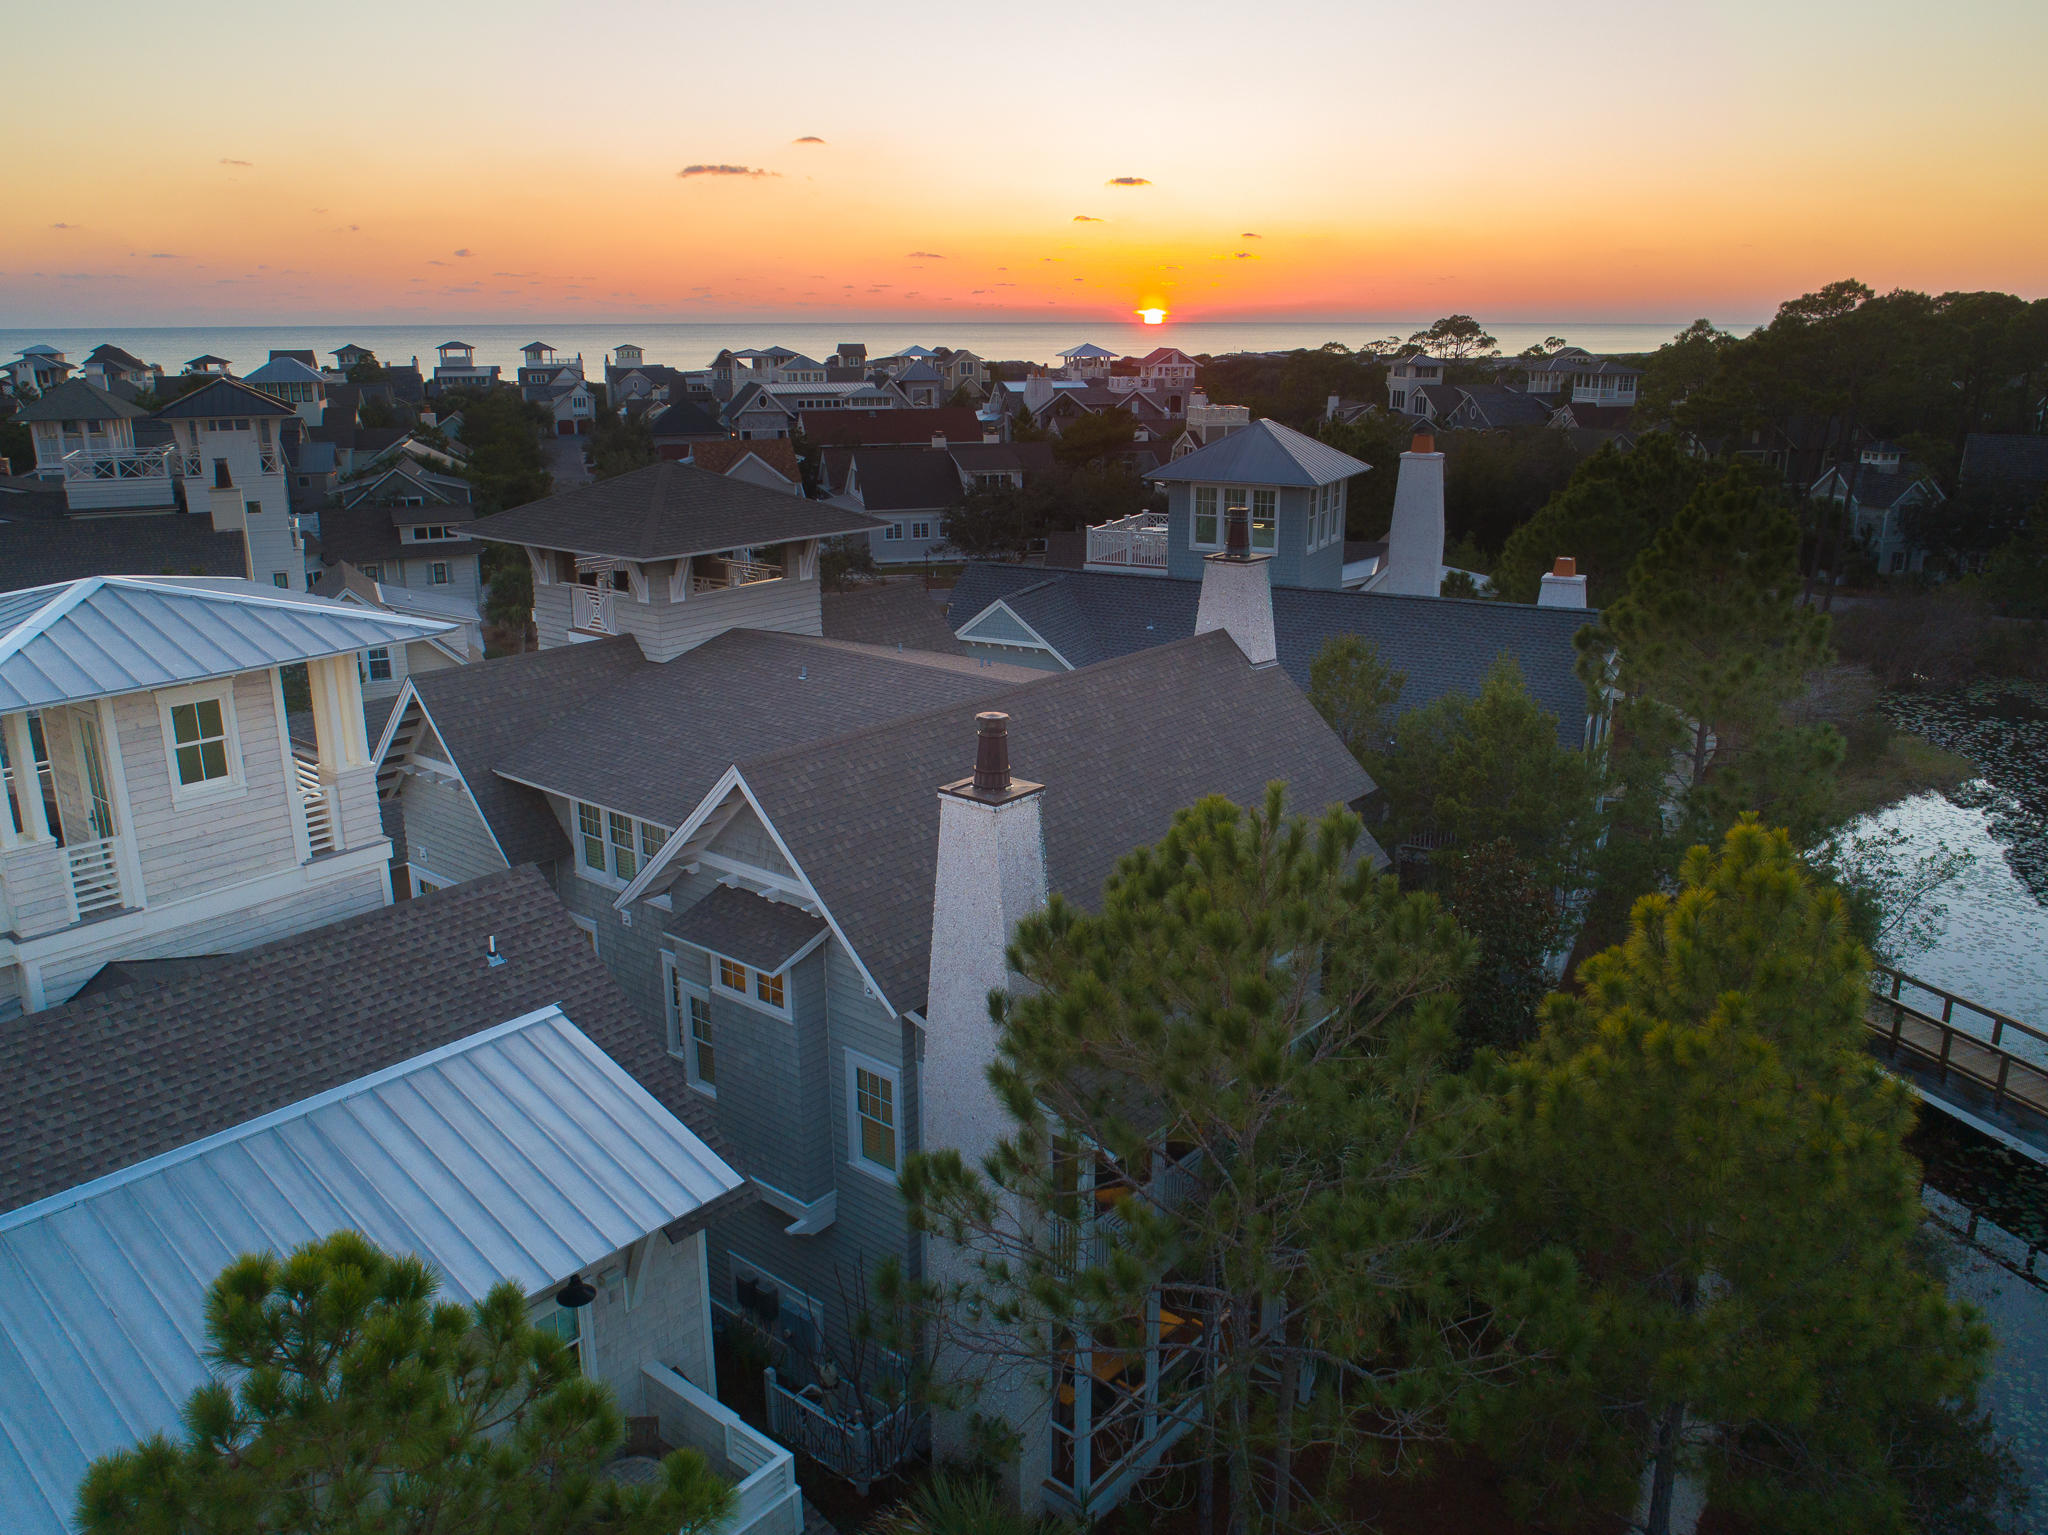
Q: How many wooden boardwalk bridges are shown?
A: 1